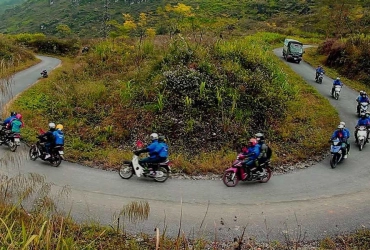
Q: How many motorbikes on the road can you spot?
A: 10